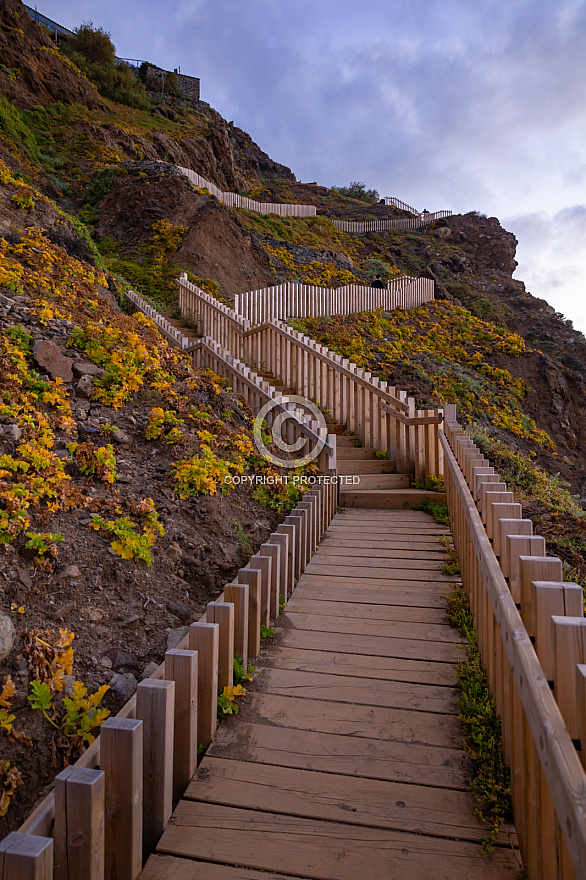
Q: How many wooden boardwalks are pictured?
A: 1